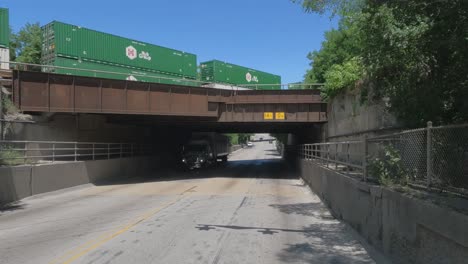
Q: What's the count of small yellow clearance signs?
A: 2